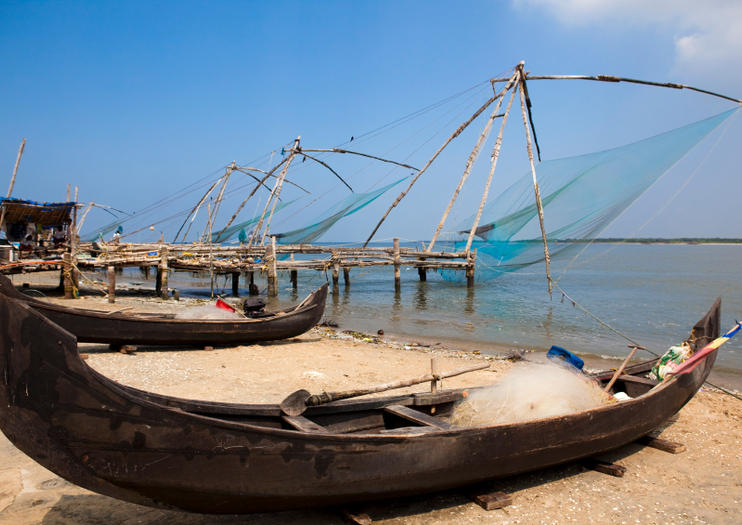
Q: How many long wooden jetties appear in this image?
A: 1